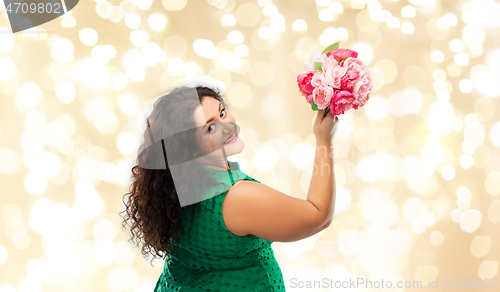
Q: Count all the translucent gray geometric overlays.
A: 2